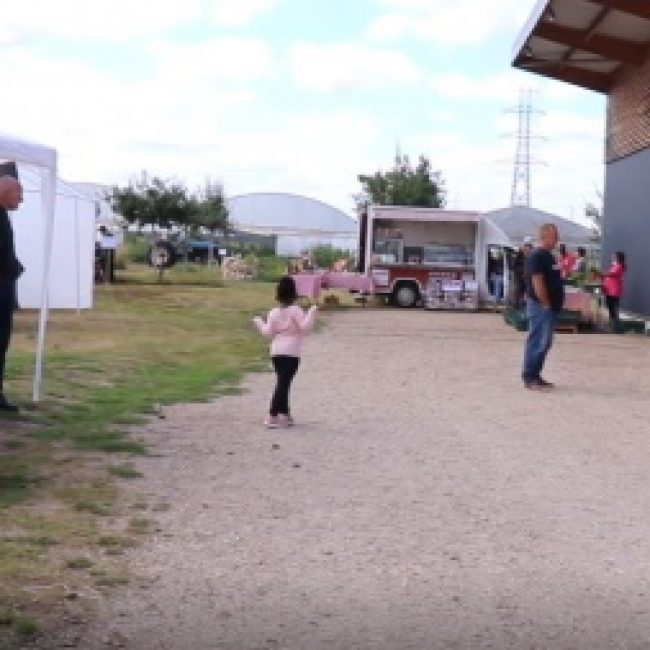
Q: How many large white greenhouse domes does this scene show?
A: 2